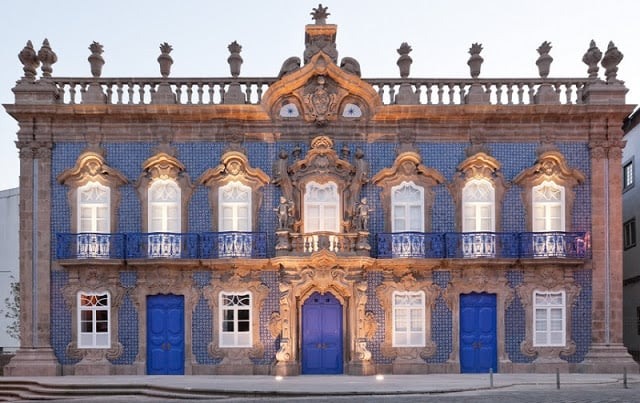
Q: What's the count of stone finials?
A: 11